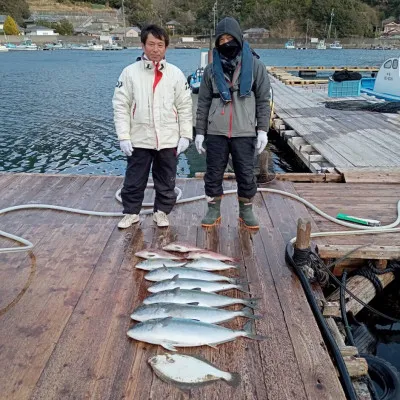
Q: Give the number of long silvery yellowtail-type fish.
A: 5